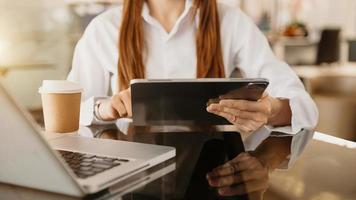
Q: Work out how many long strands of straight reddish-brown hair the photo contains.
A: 2